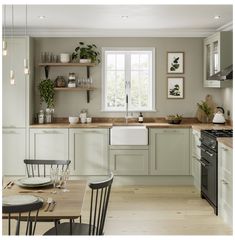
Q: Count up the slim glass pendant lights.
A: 3